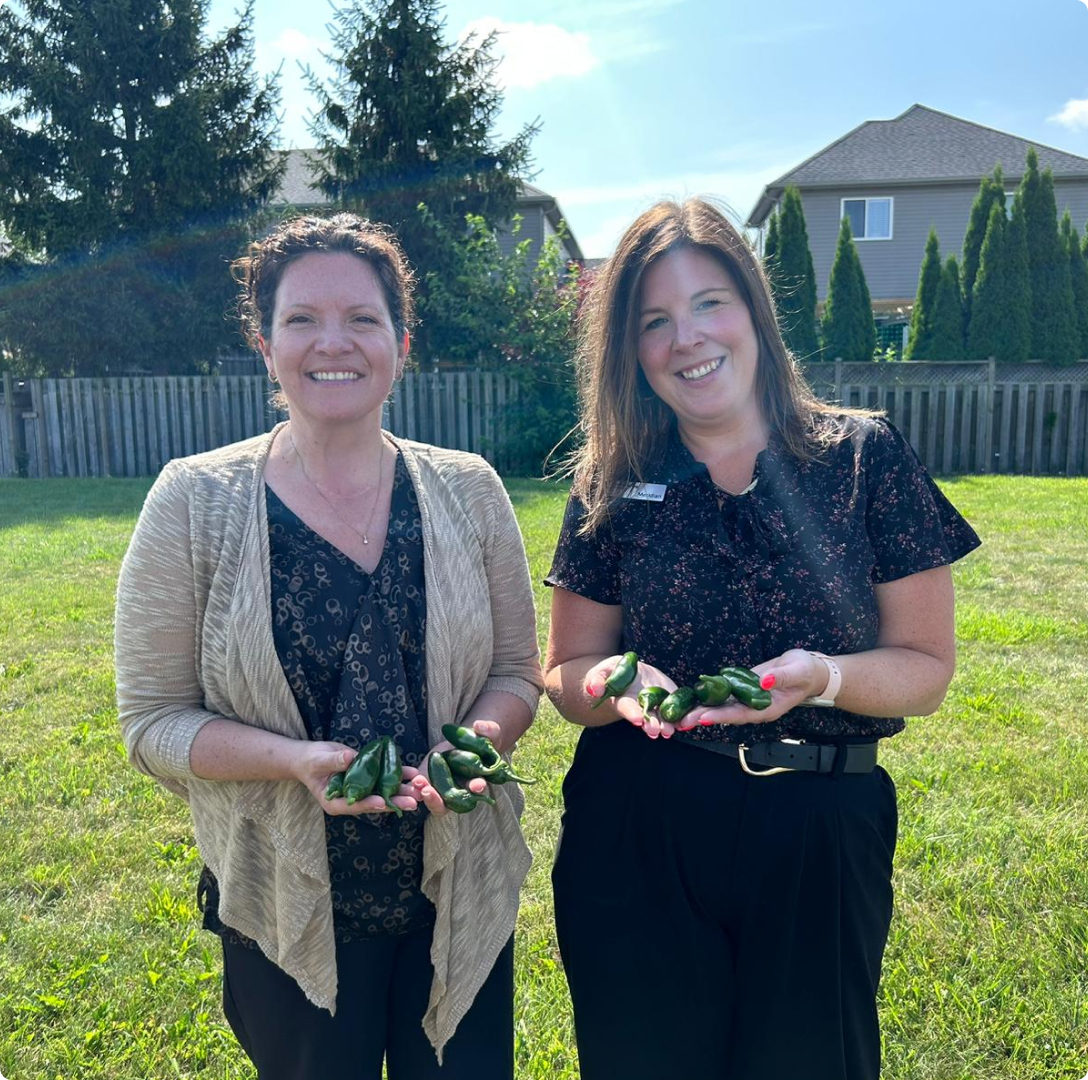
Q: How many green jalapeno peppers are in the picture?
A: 13